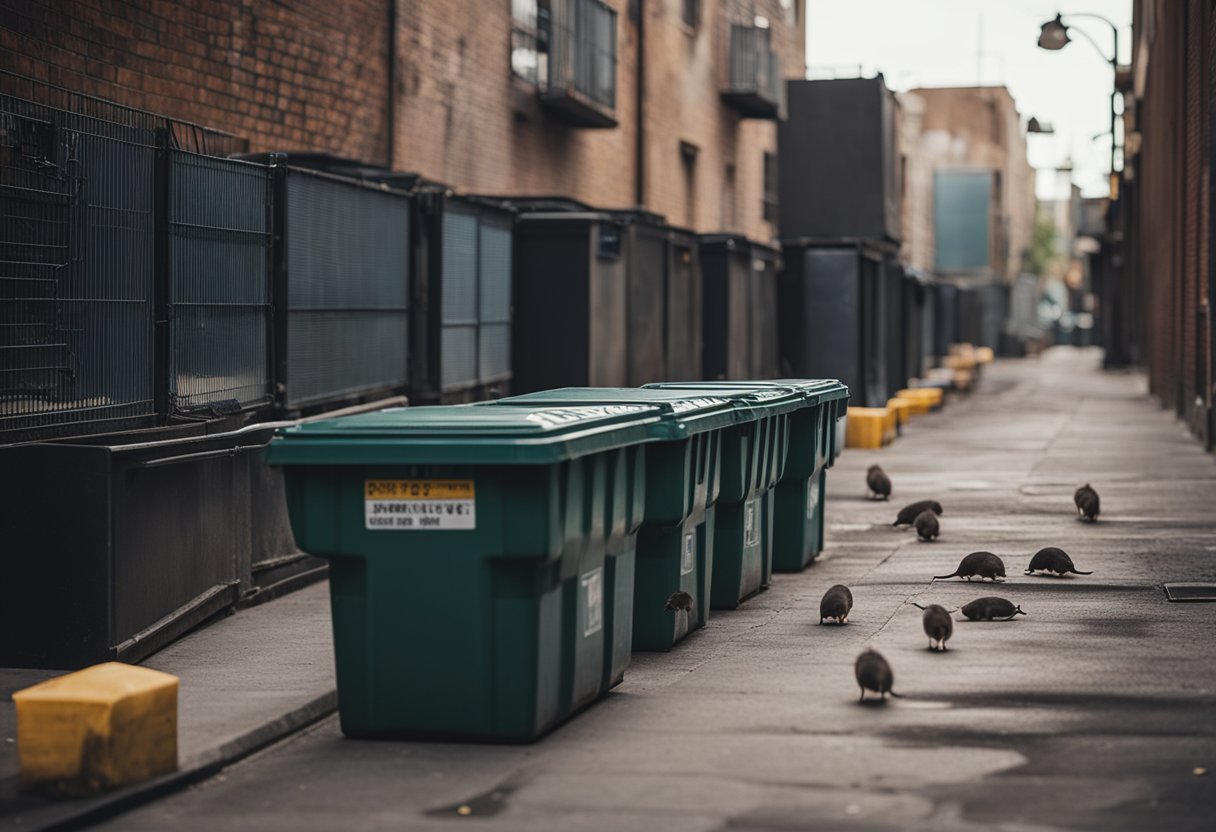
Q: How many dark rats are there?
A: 11